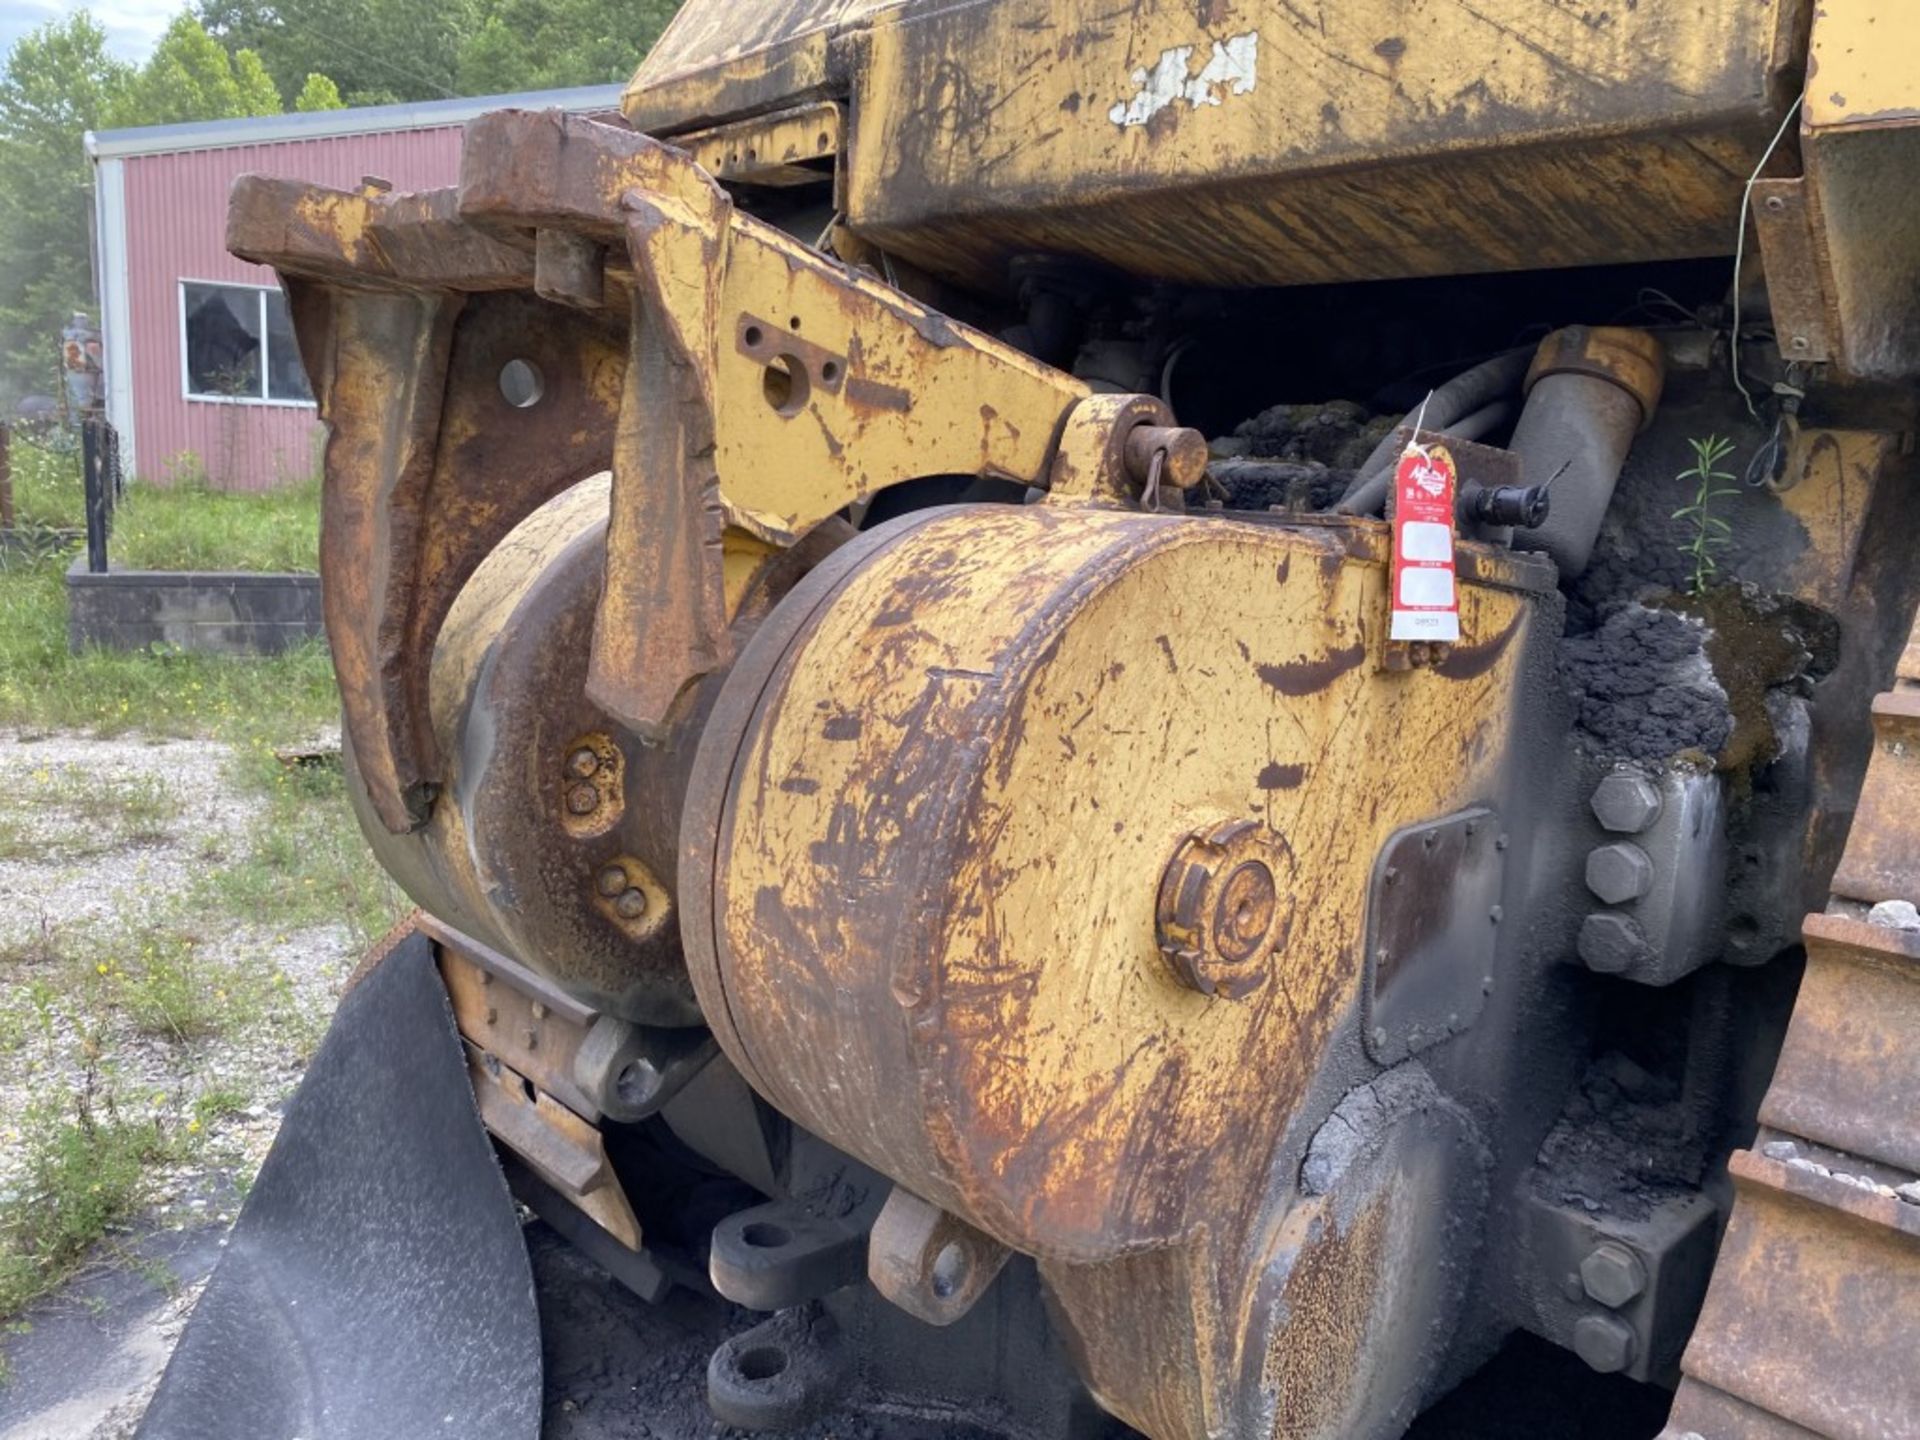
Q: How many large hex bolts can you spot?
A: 5